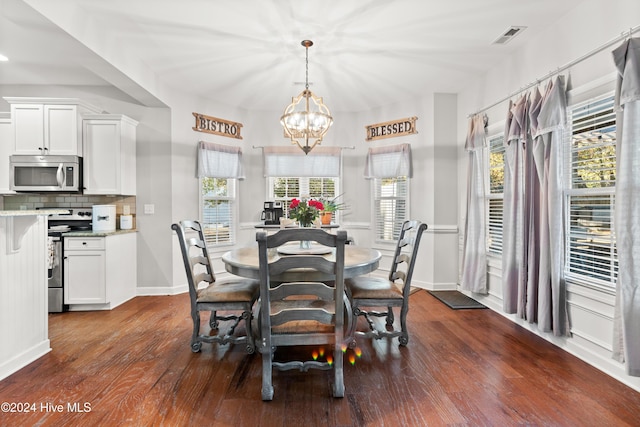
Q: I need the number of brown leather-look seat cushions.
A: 3